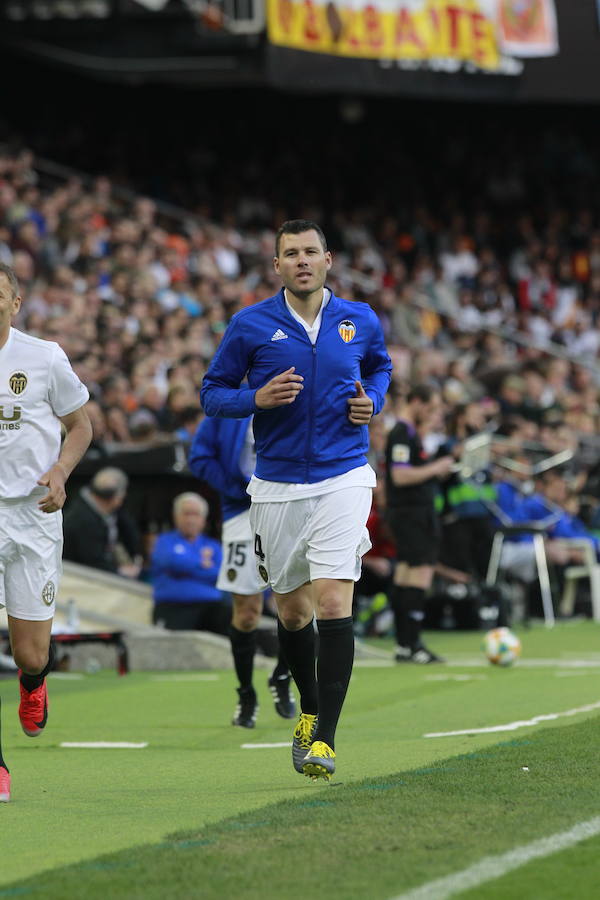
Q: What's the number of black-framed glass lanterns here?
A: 0